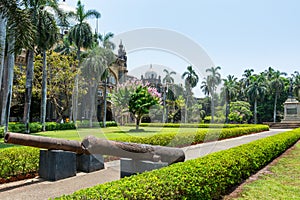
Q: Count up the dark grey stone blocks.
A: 3